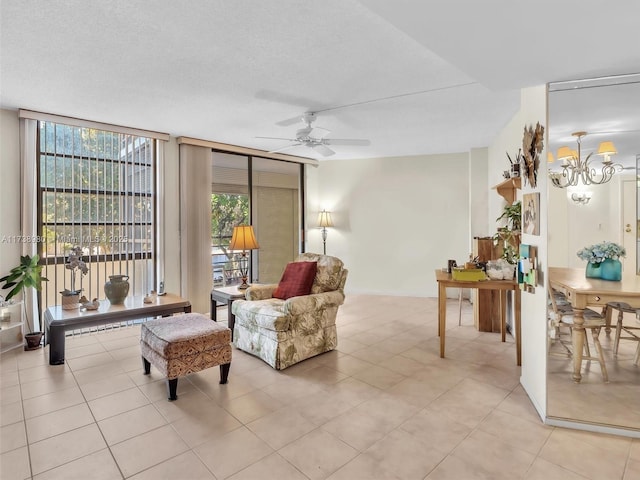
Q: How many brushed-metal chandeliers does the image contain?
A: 1